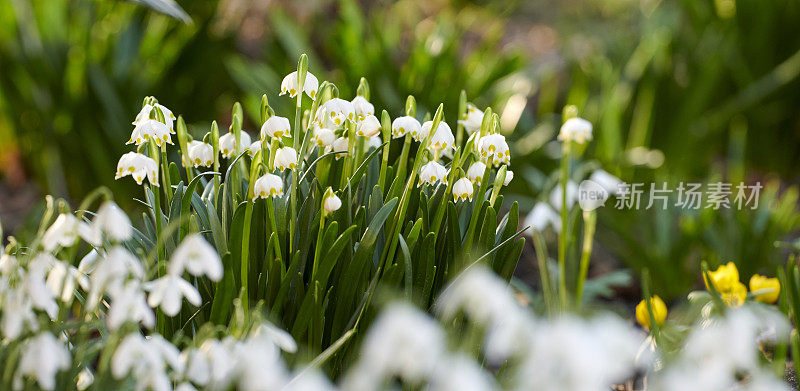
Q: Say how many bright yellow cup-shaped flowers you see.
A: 4